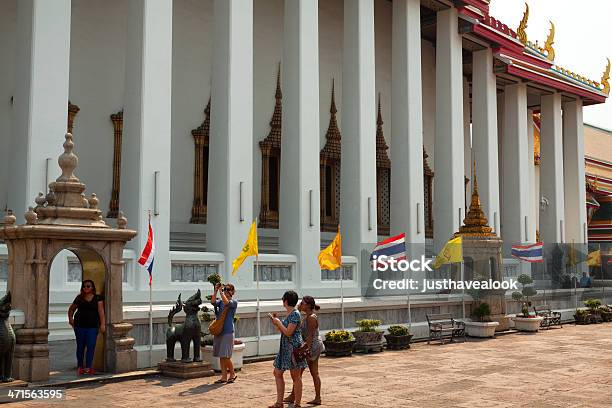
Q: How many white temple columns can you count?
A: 11